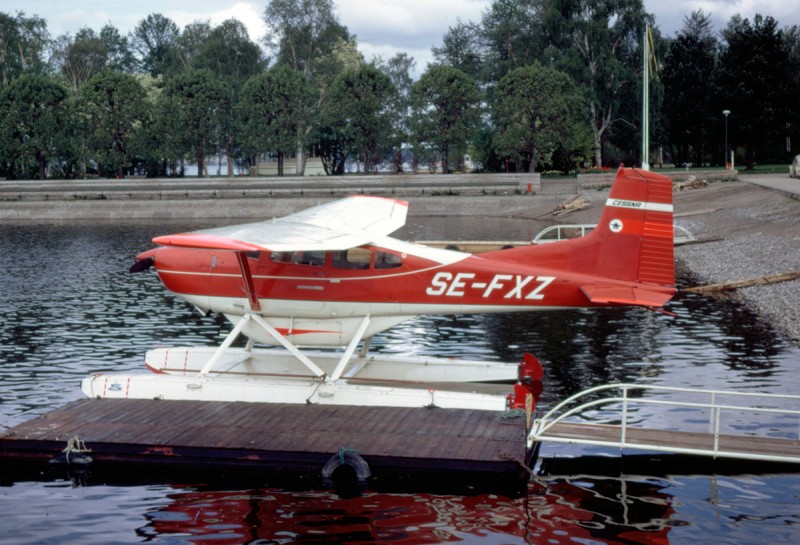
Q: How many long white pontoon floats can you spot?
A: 2